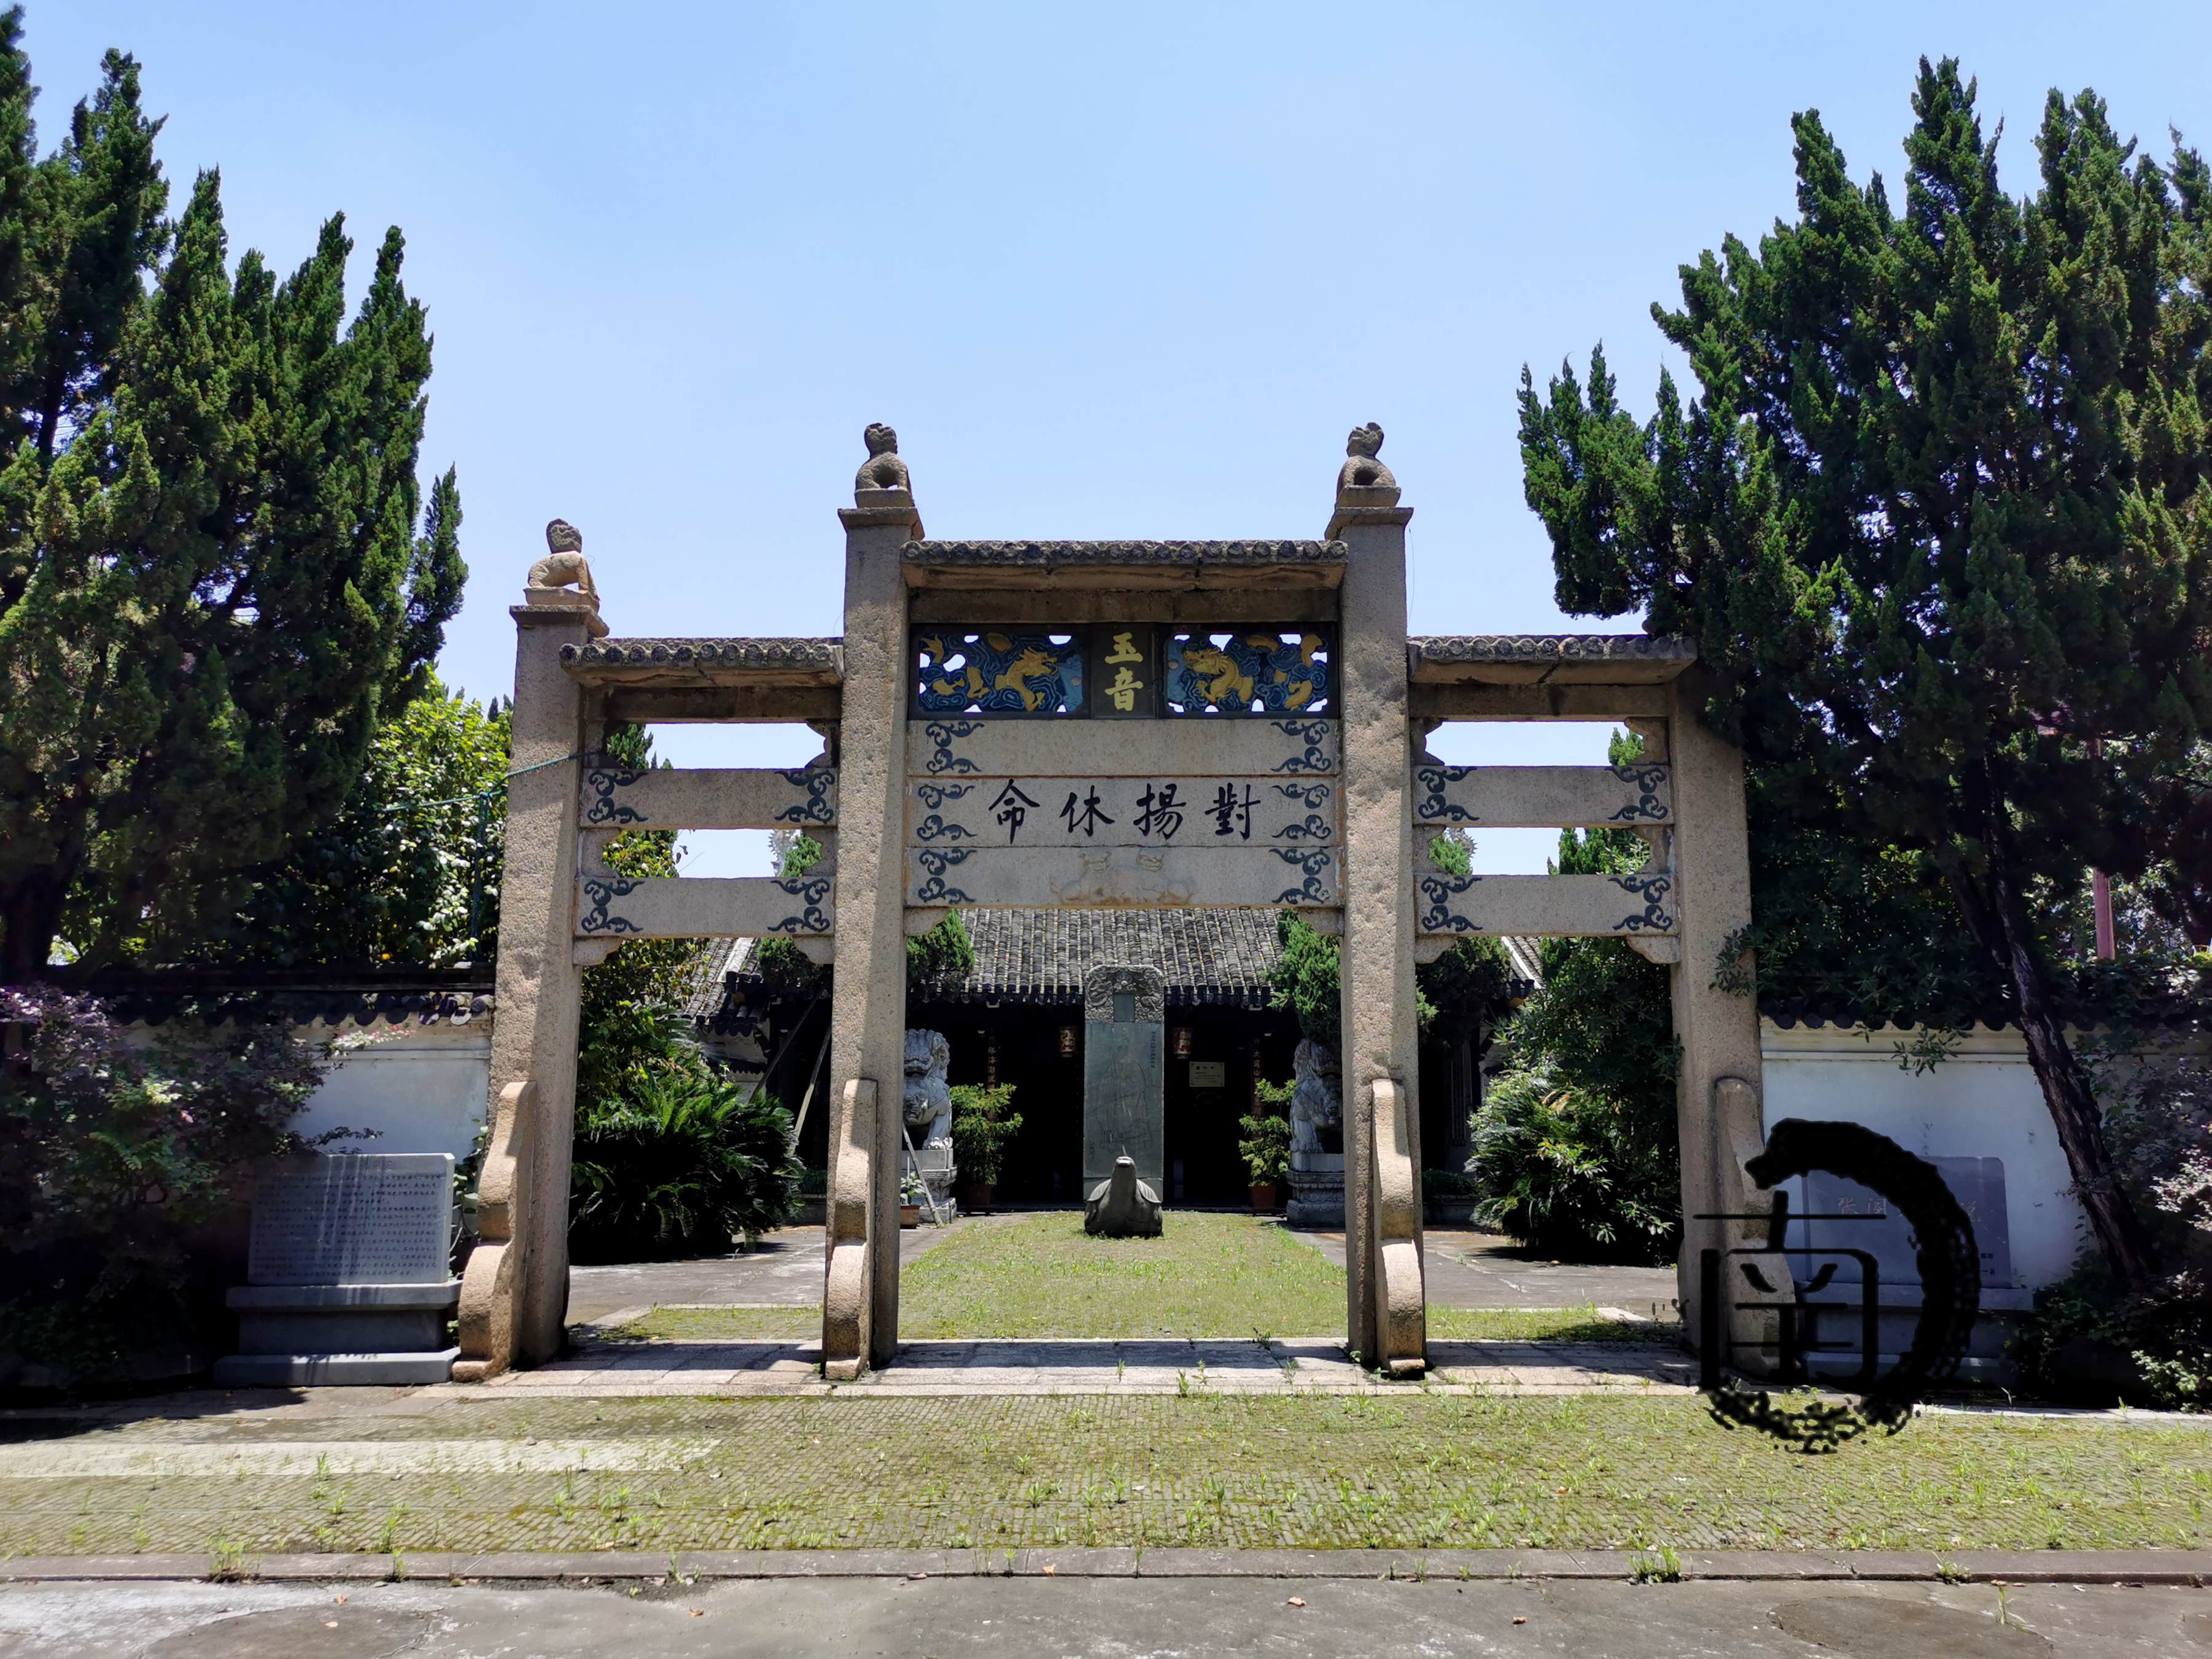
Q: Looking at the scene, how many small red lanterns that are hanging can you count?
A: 2